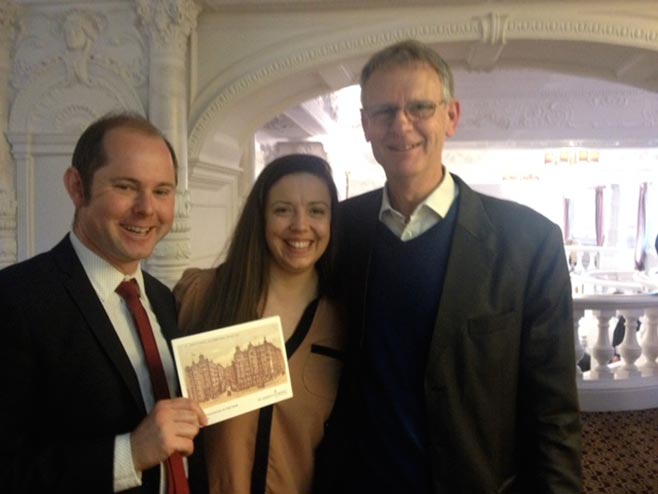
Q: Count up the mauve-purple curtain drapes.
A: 3